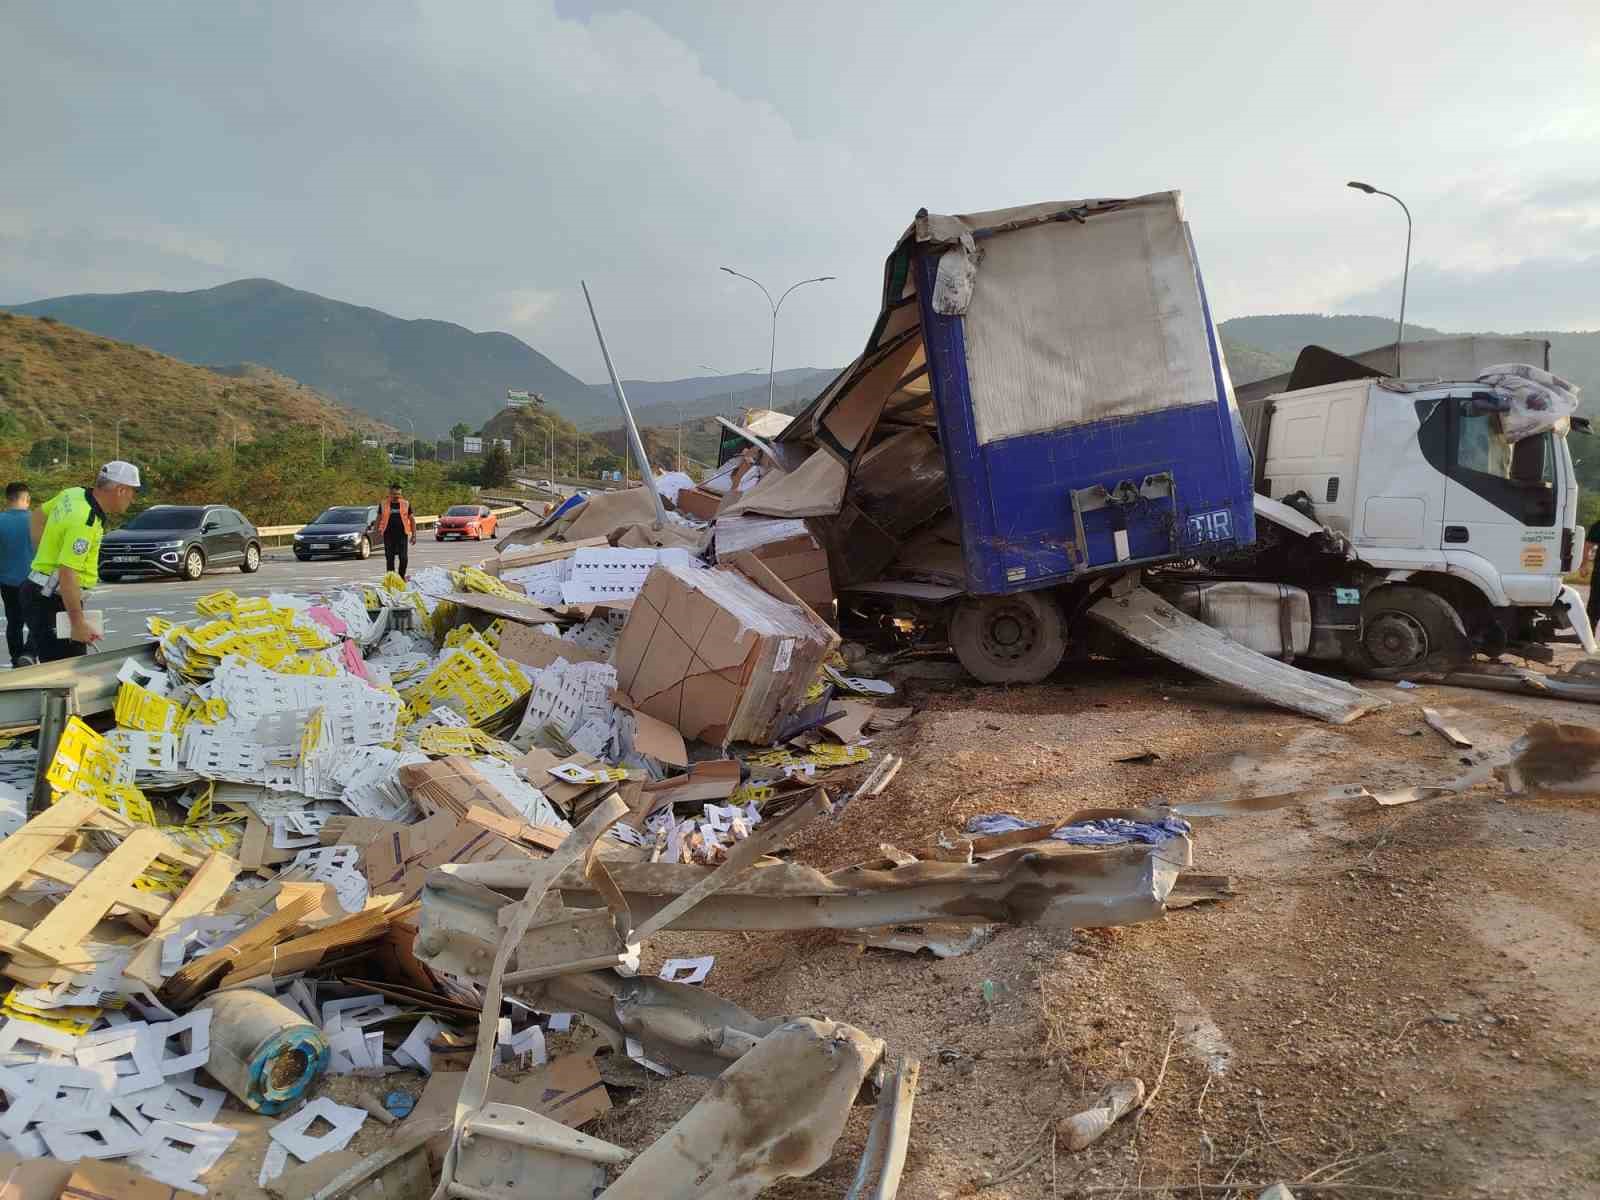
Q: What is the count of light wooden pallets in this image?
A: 1